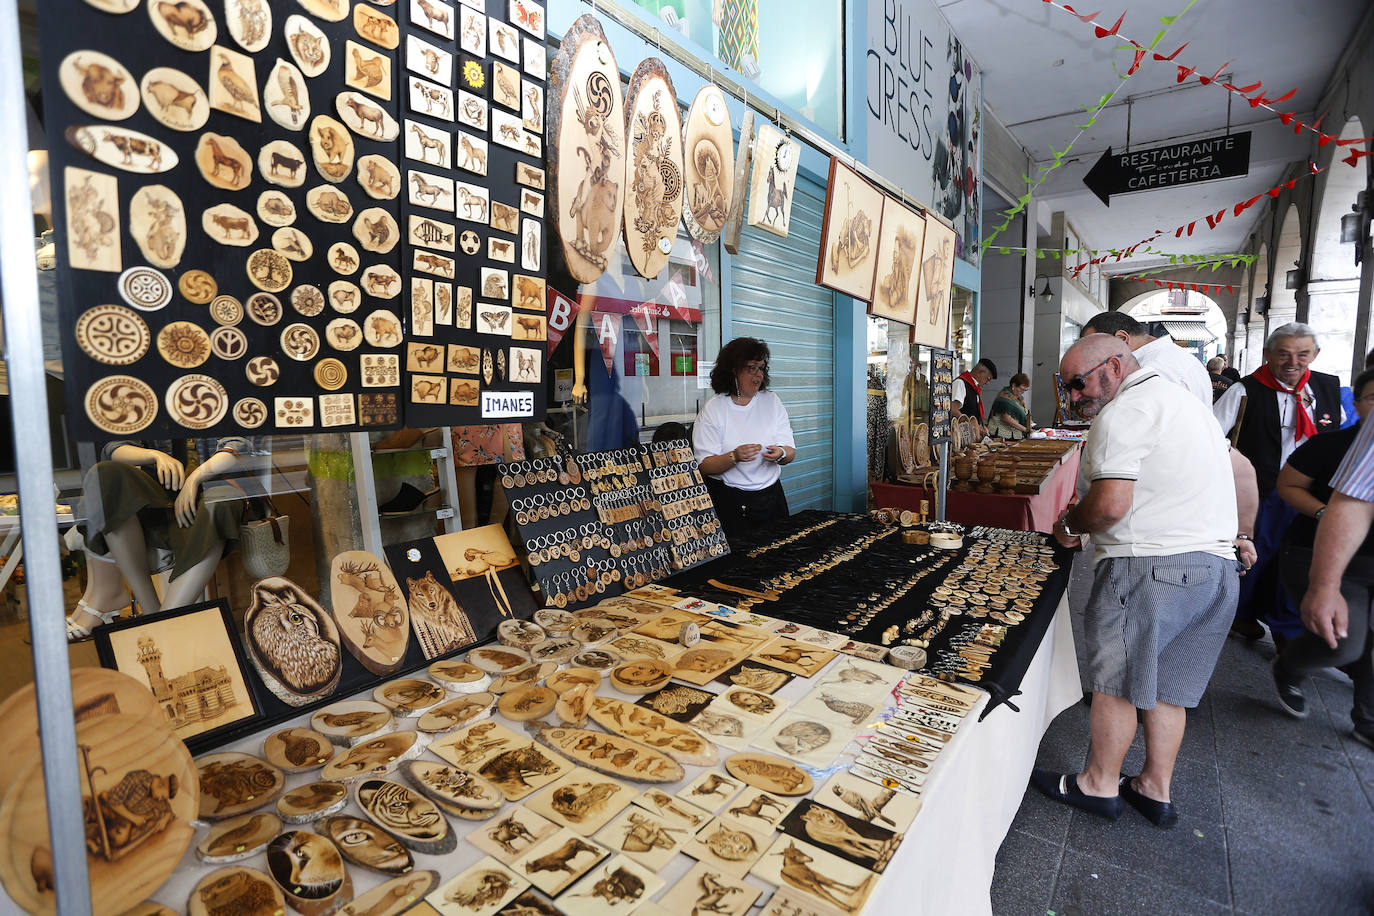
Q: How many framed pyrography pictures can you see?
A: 4